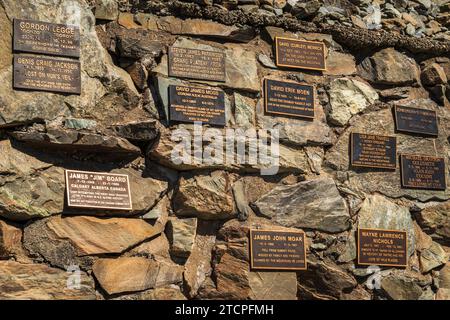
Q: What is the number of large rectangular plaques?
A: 12